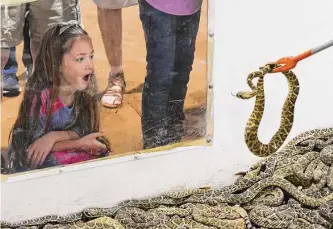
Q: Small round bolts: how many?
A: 5